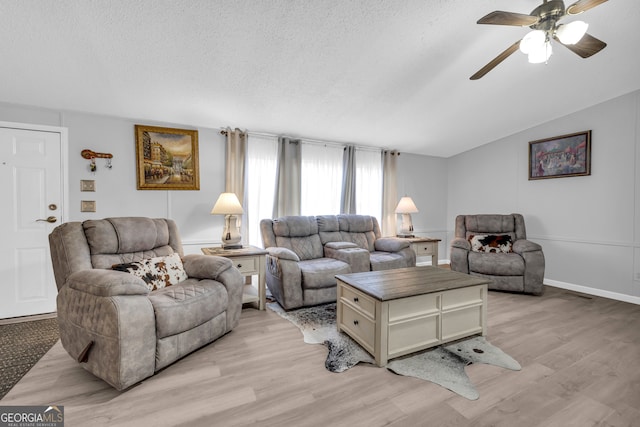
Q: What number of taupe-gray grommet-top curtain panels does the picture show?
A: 4